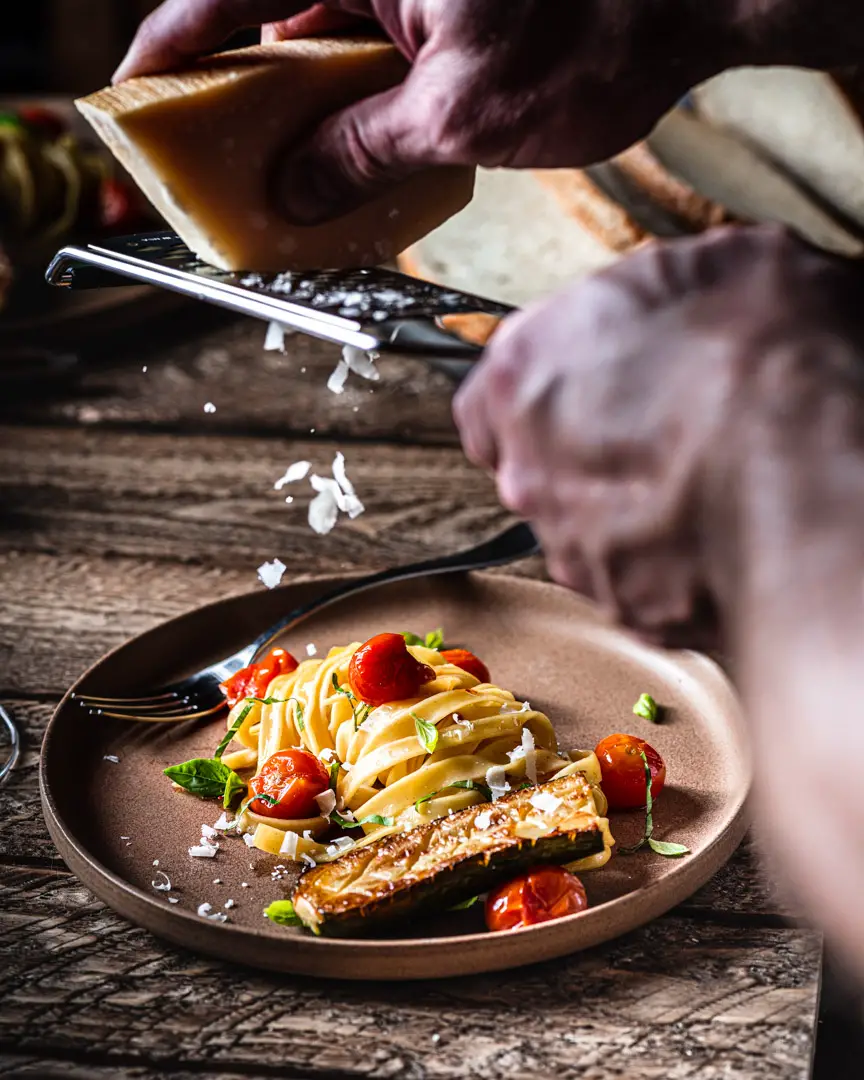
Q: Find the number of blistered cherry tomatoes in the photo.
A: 6